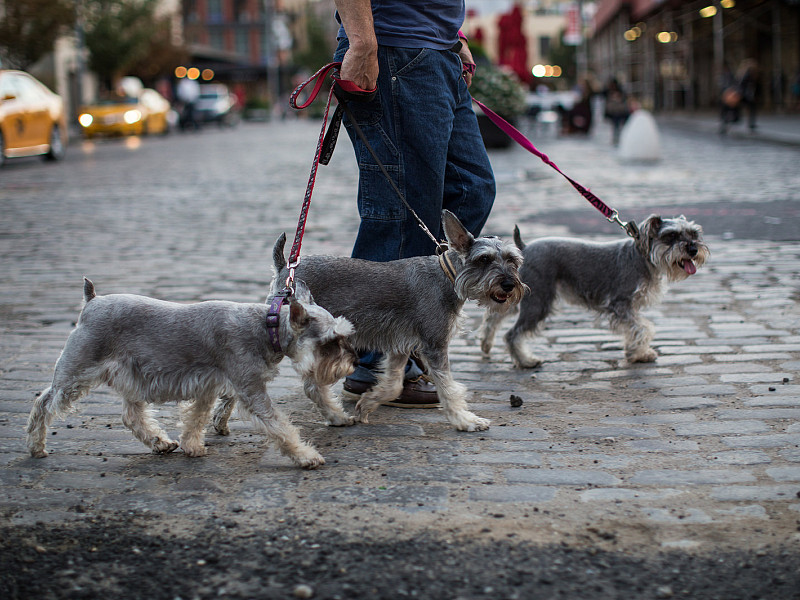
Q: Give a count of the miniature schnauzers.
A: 3